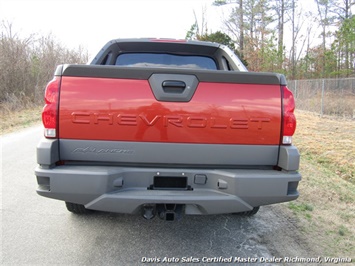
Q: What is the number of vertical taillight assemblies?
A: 2